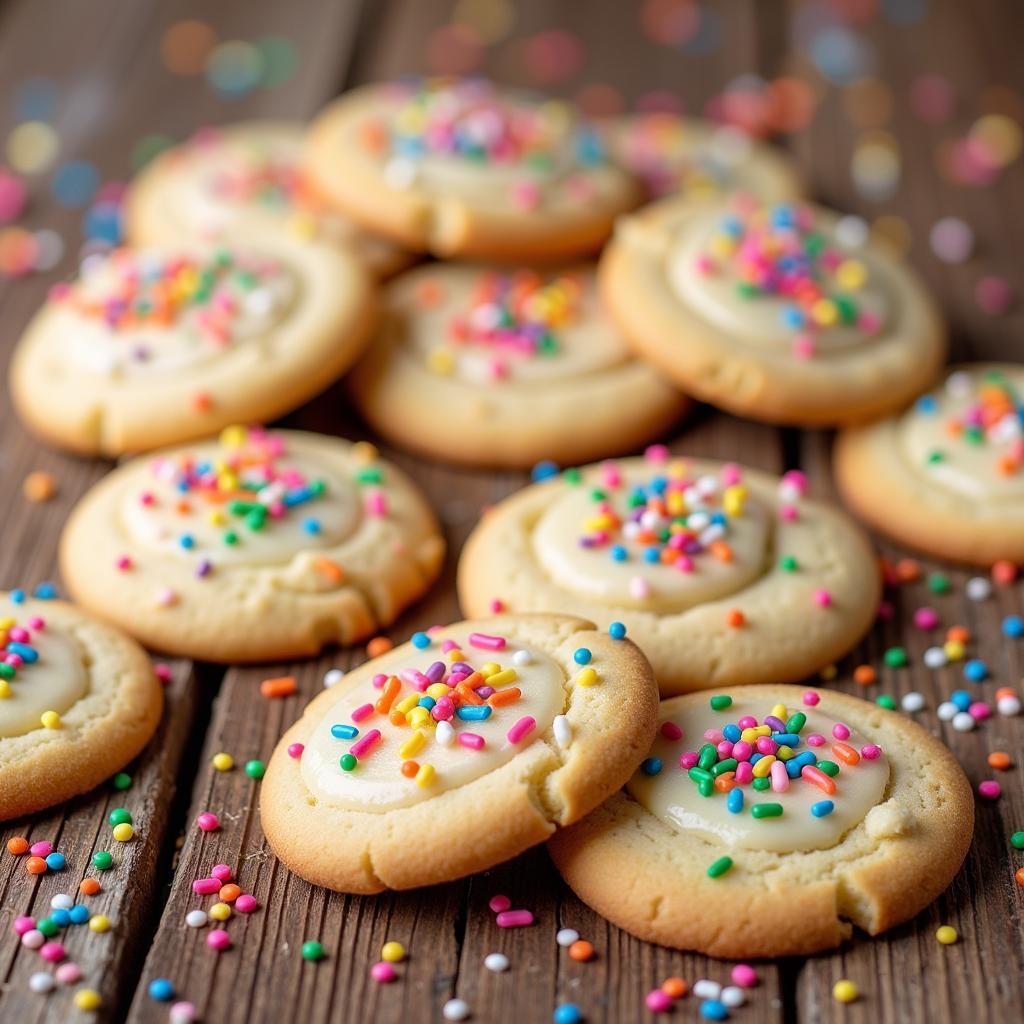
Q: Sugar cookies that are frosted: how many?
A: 12